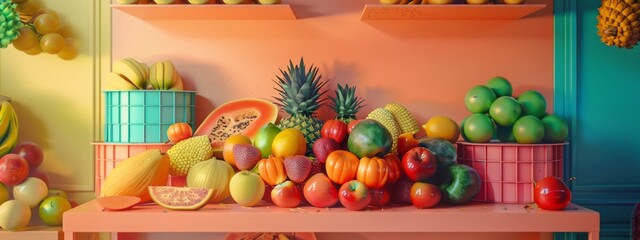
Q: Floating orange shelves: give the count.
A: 2